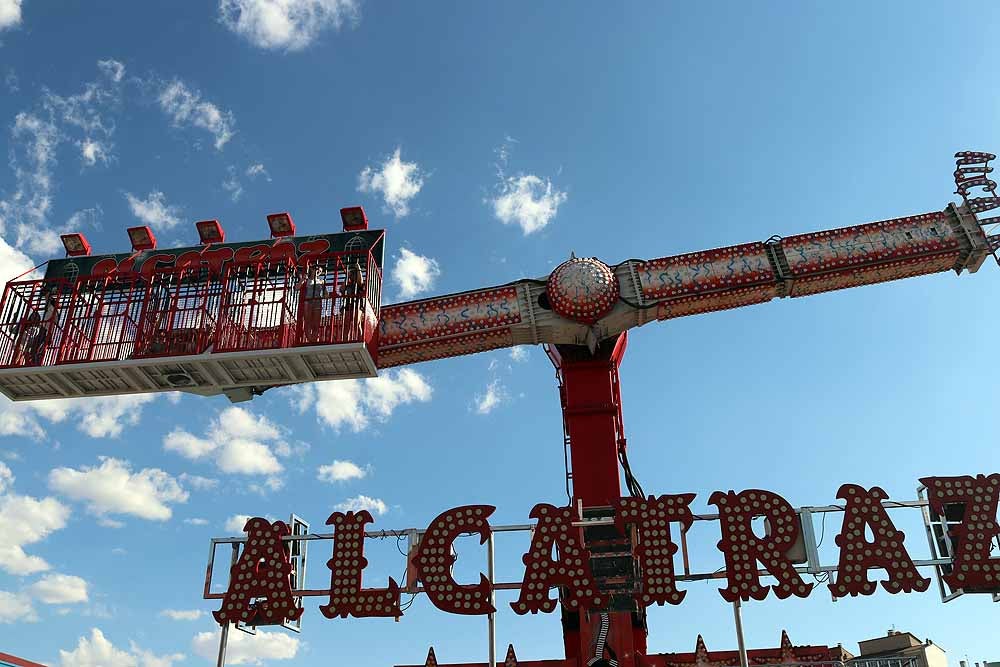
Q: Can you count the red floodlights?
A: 5